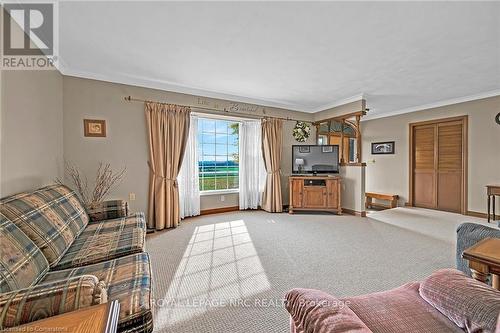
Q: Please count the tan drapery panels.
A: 2